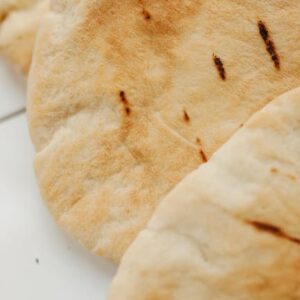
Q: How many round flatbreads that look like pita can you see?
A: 3